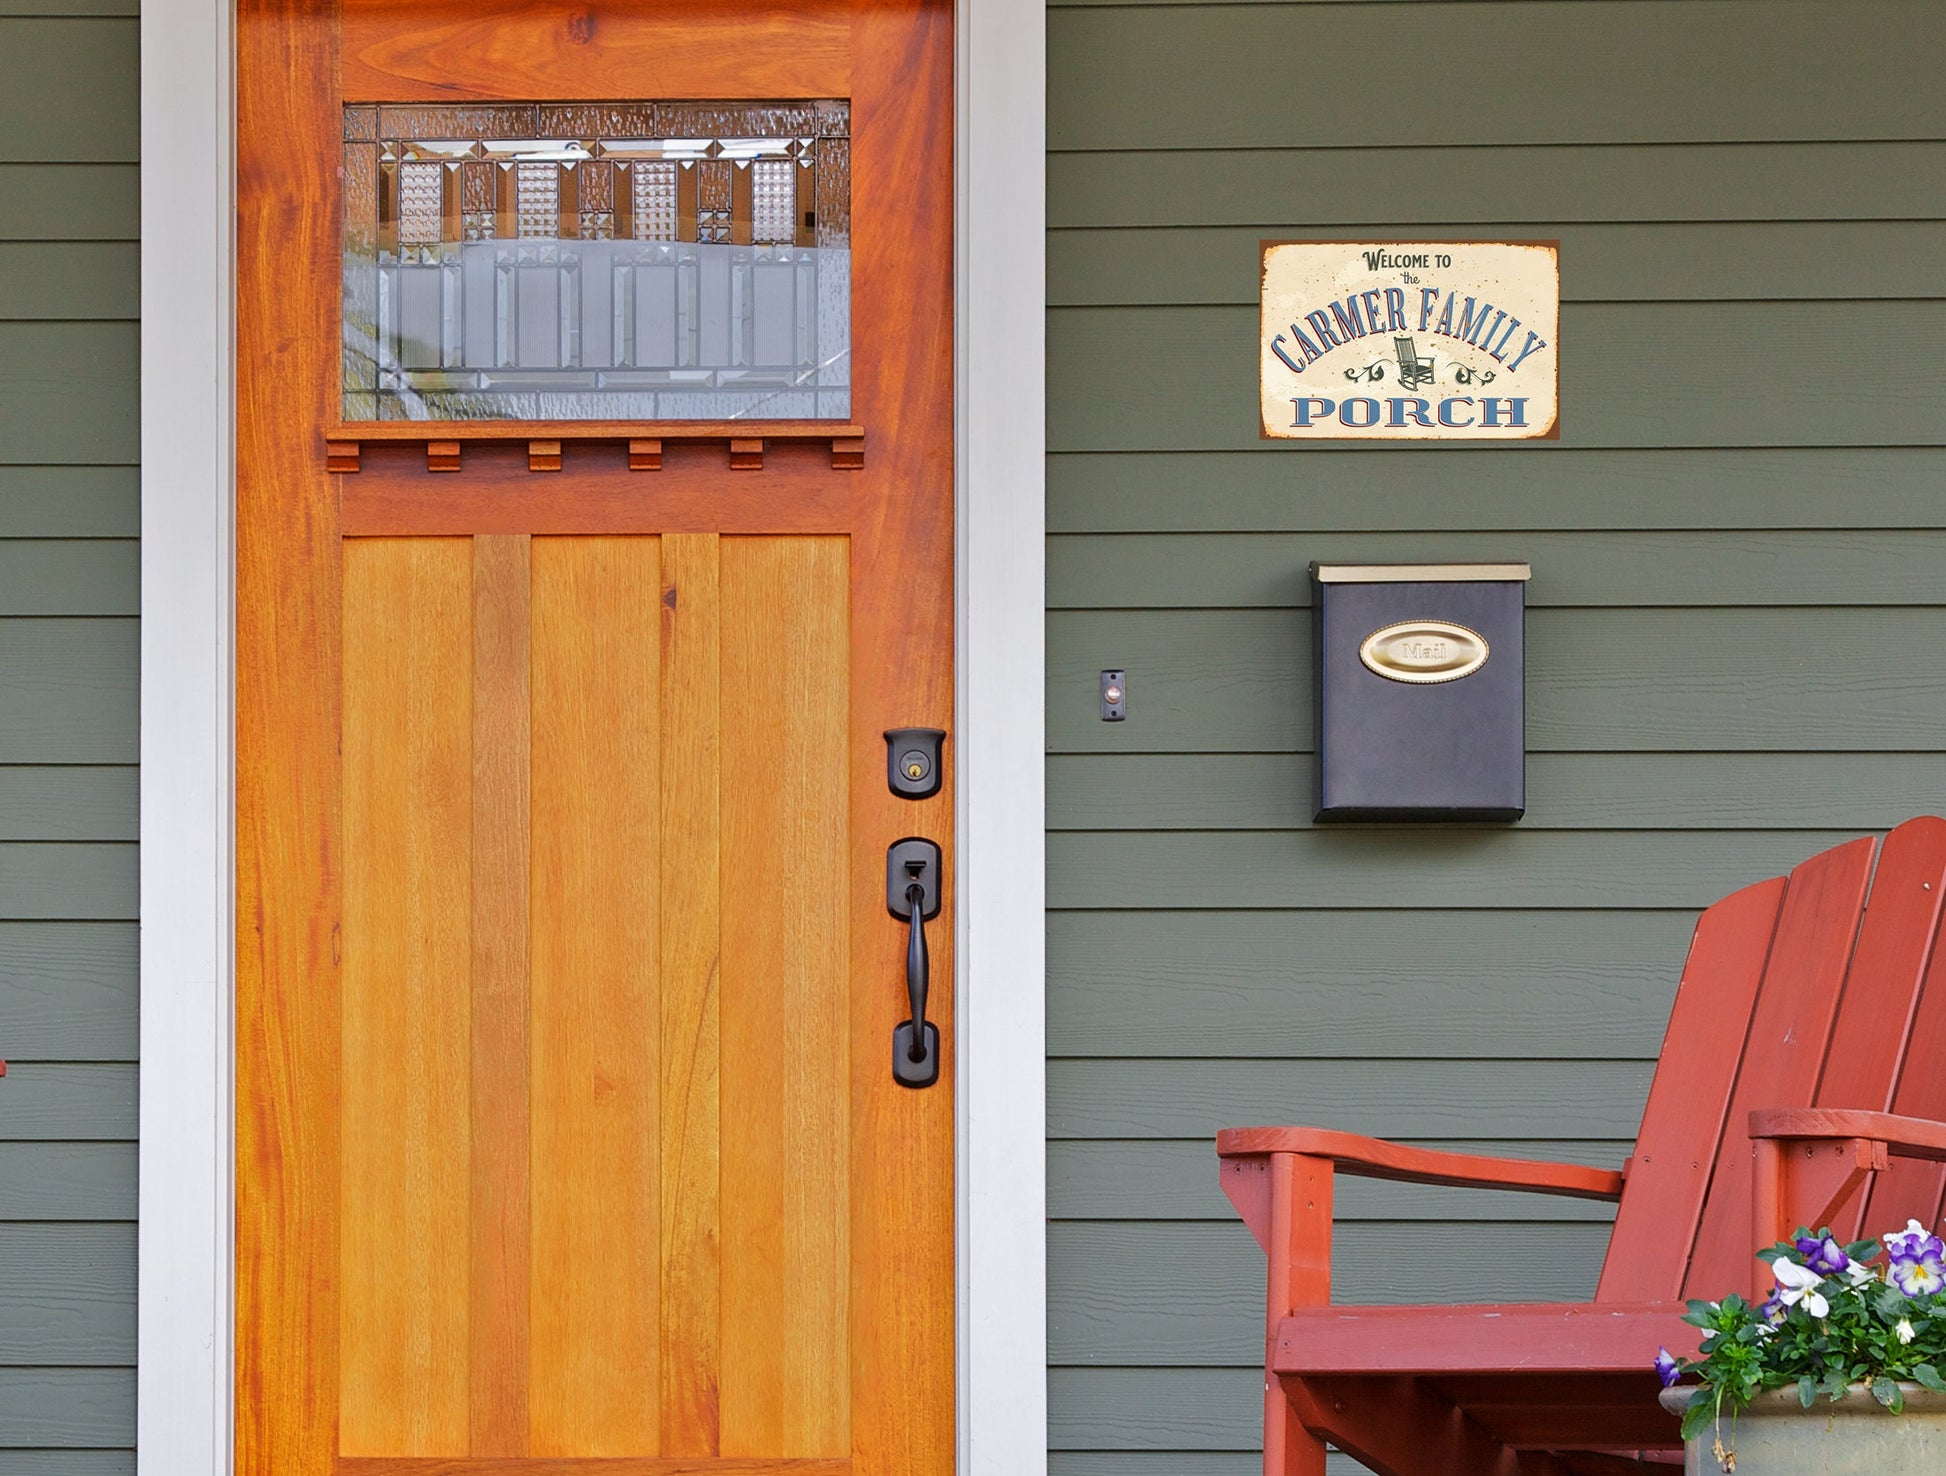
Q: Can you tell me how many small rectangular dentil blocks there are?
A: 6